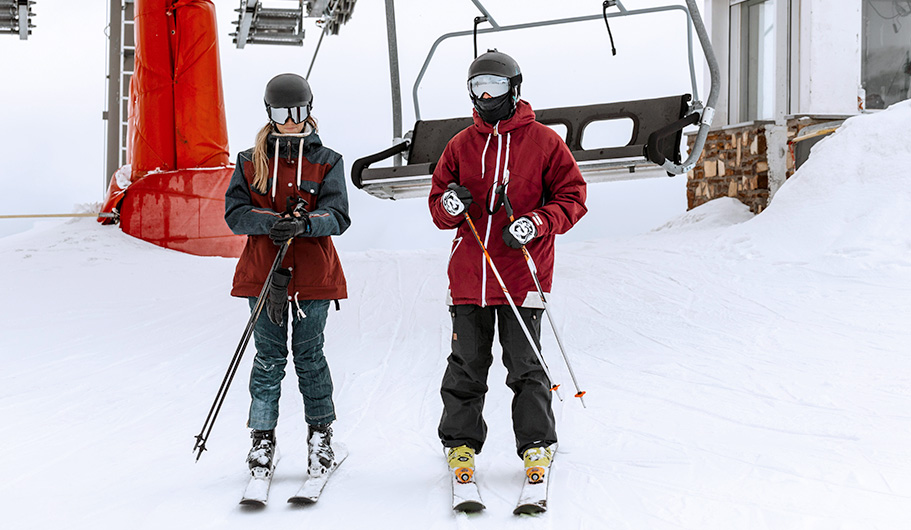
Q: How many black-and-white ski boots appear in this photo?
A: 2